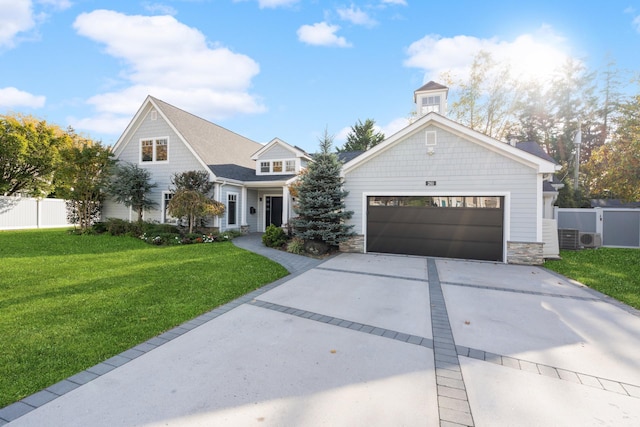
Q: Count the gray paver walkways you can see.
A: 1